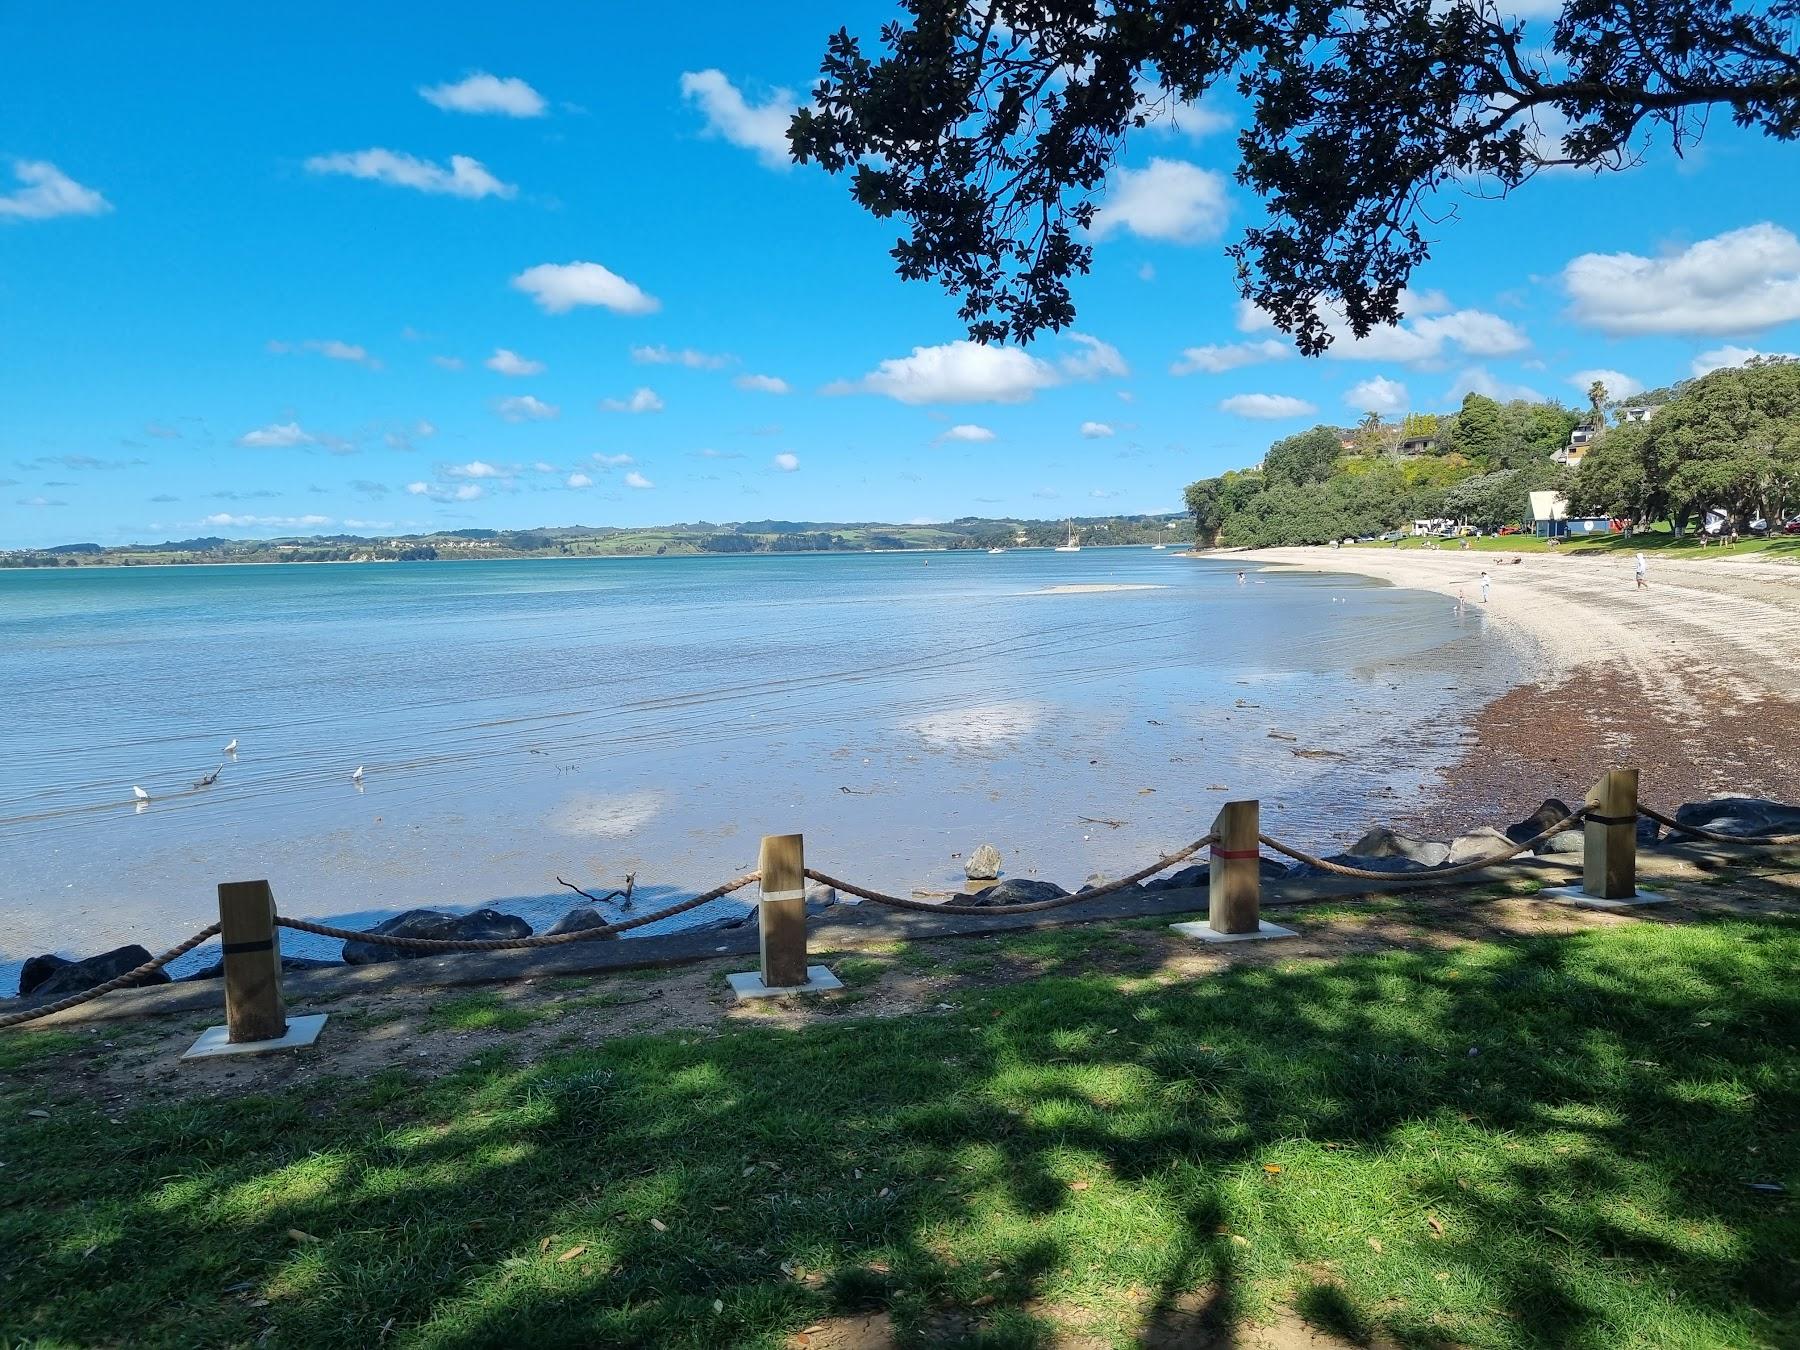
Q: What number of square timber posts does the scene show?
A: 4